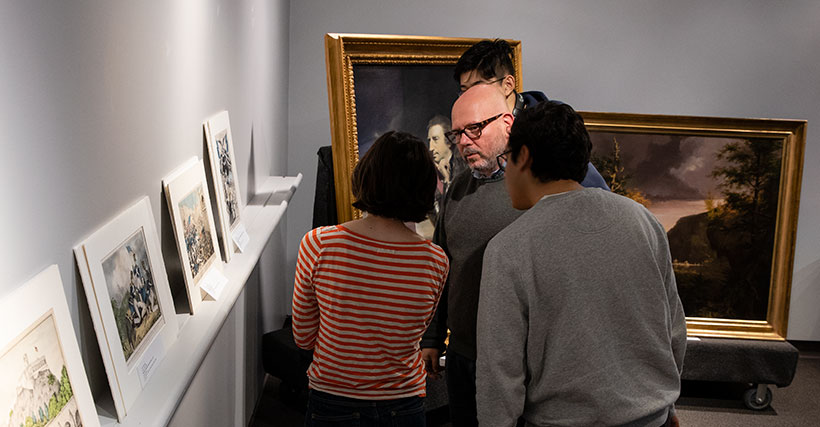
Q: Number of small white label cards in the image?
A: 3